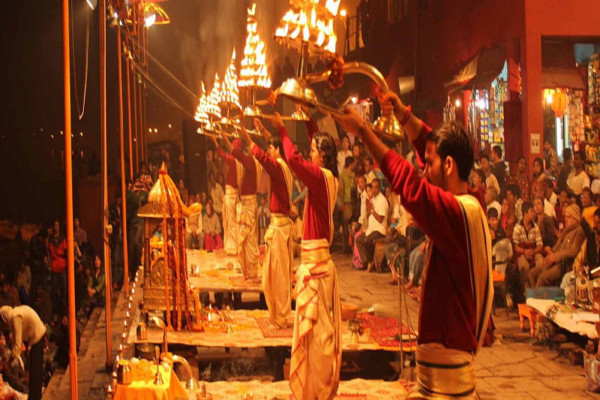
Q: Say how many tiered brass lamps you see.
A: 5